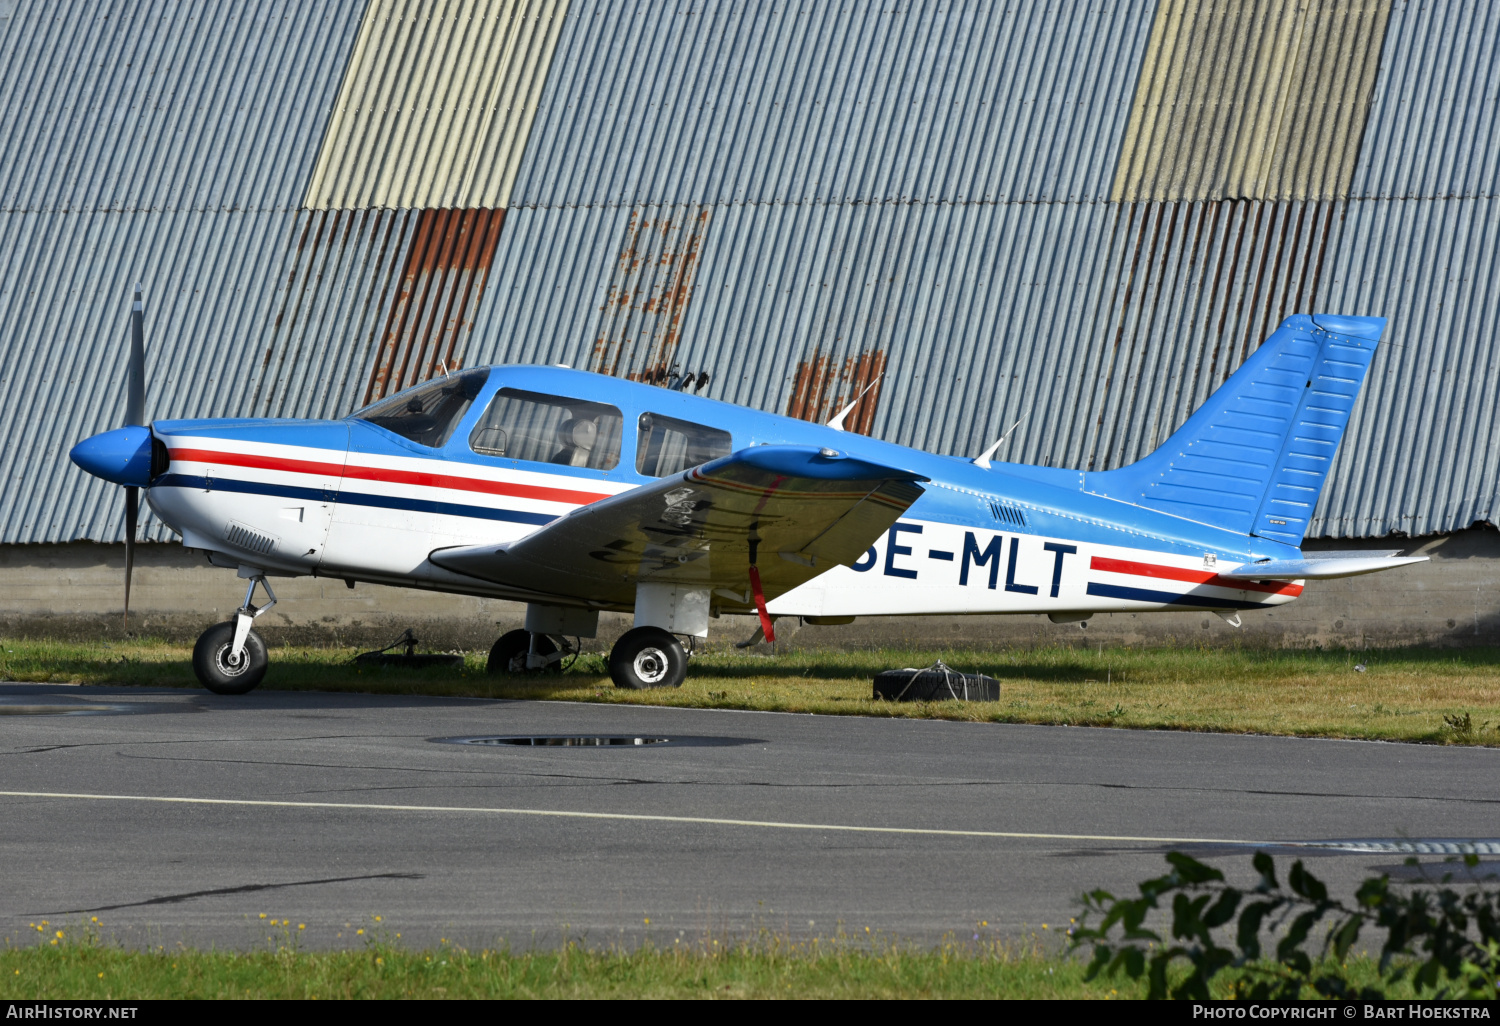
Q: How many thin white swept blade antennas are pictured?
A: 2